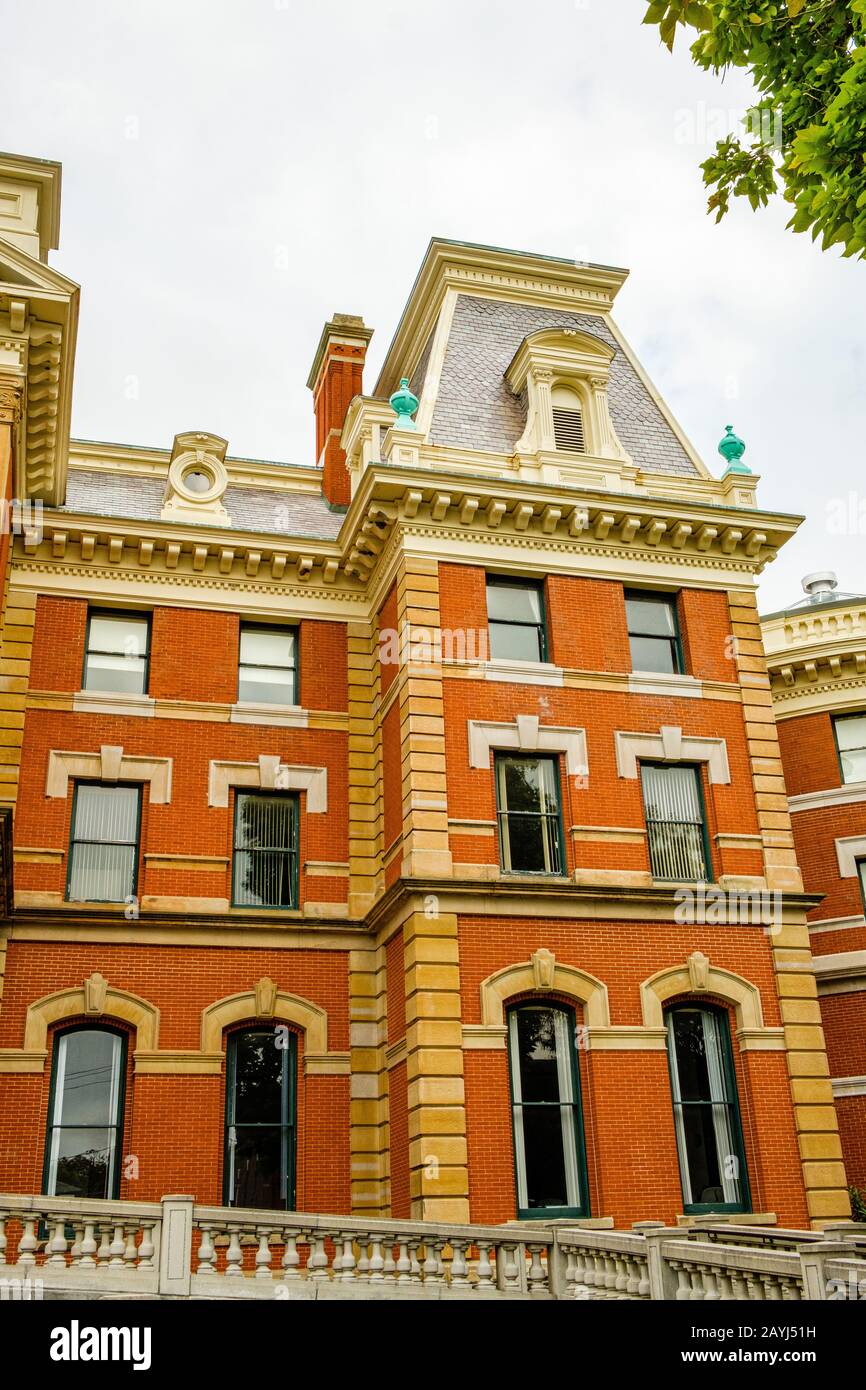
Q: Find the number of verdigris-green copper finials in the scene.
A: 2